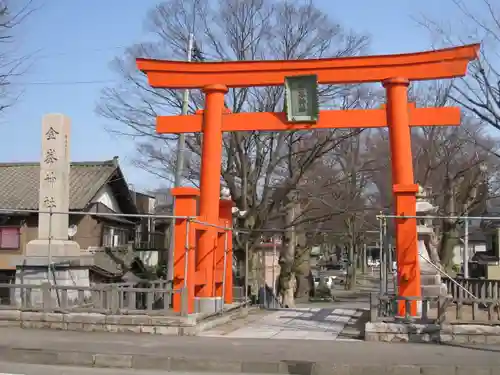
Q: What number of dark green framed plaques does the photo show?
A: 1